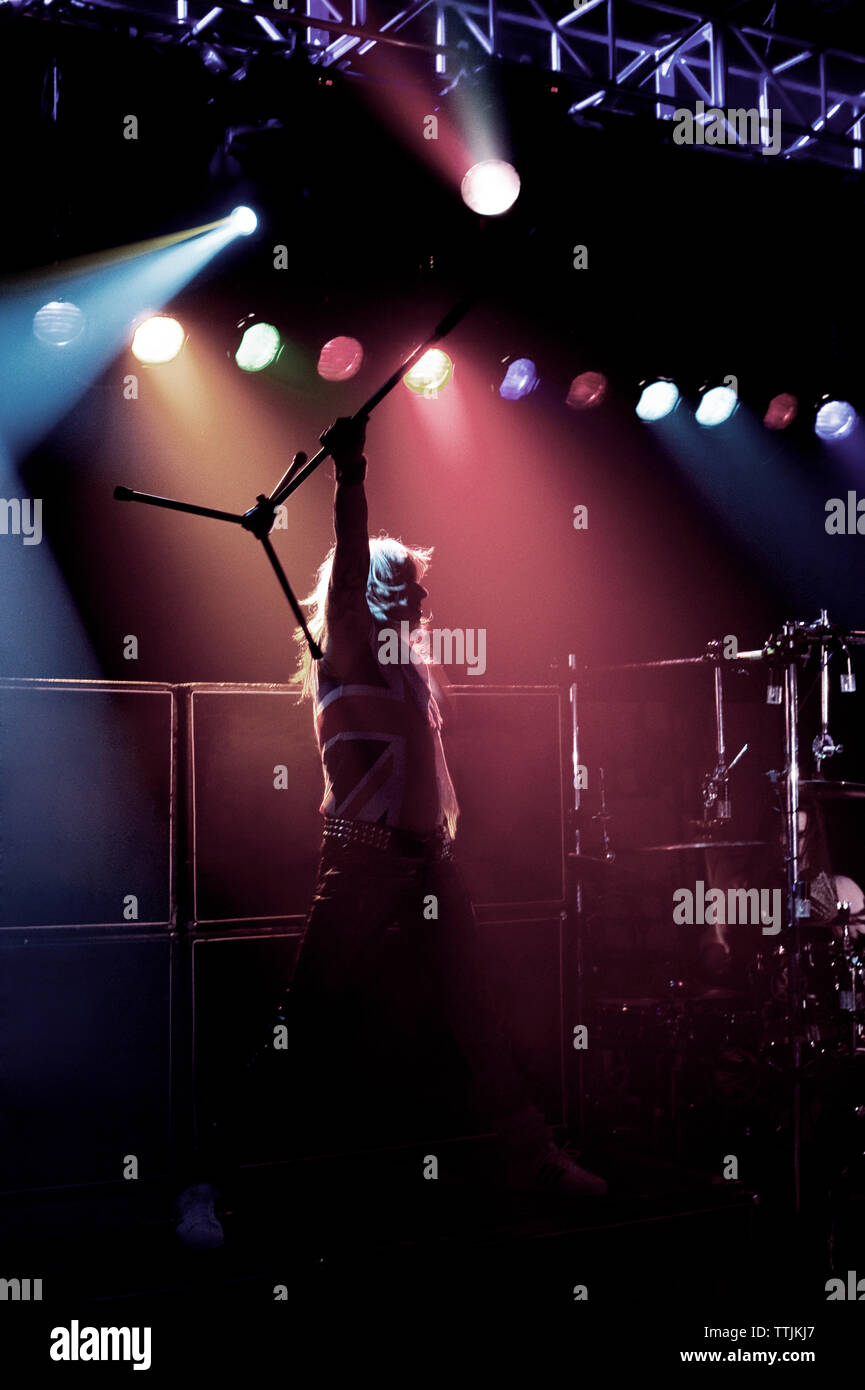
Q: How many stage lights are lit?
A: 13